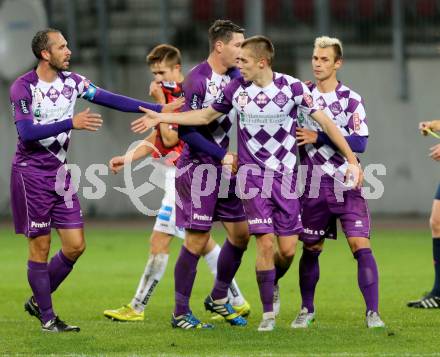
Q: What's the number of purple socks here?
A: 8